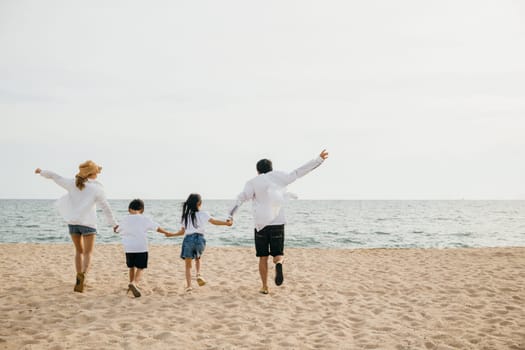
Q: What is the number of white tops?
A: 4